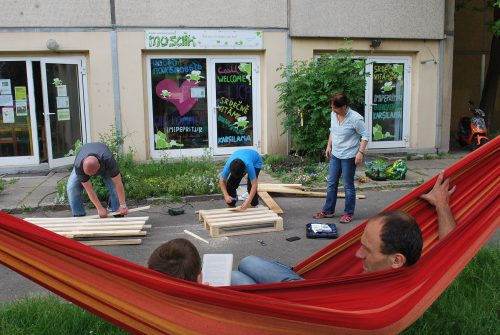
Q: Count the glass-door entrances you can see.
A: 3